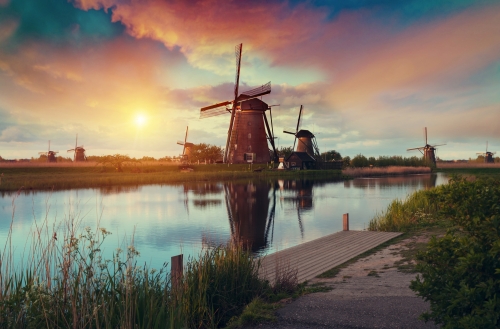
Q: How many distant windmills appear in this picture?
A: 5